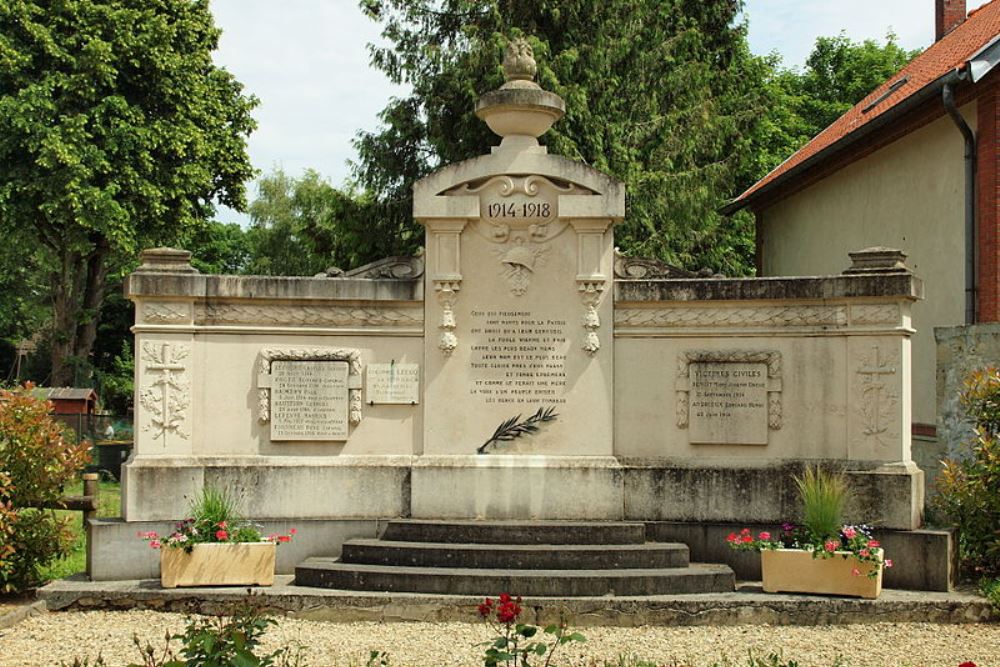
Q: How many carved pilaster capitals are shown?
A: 2